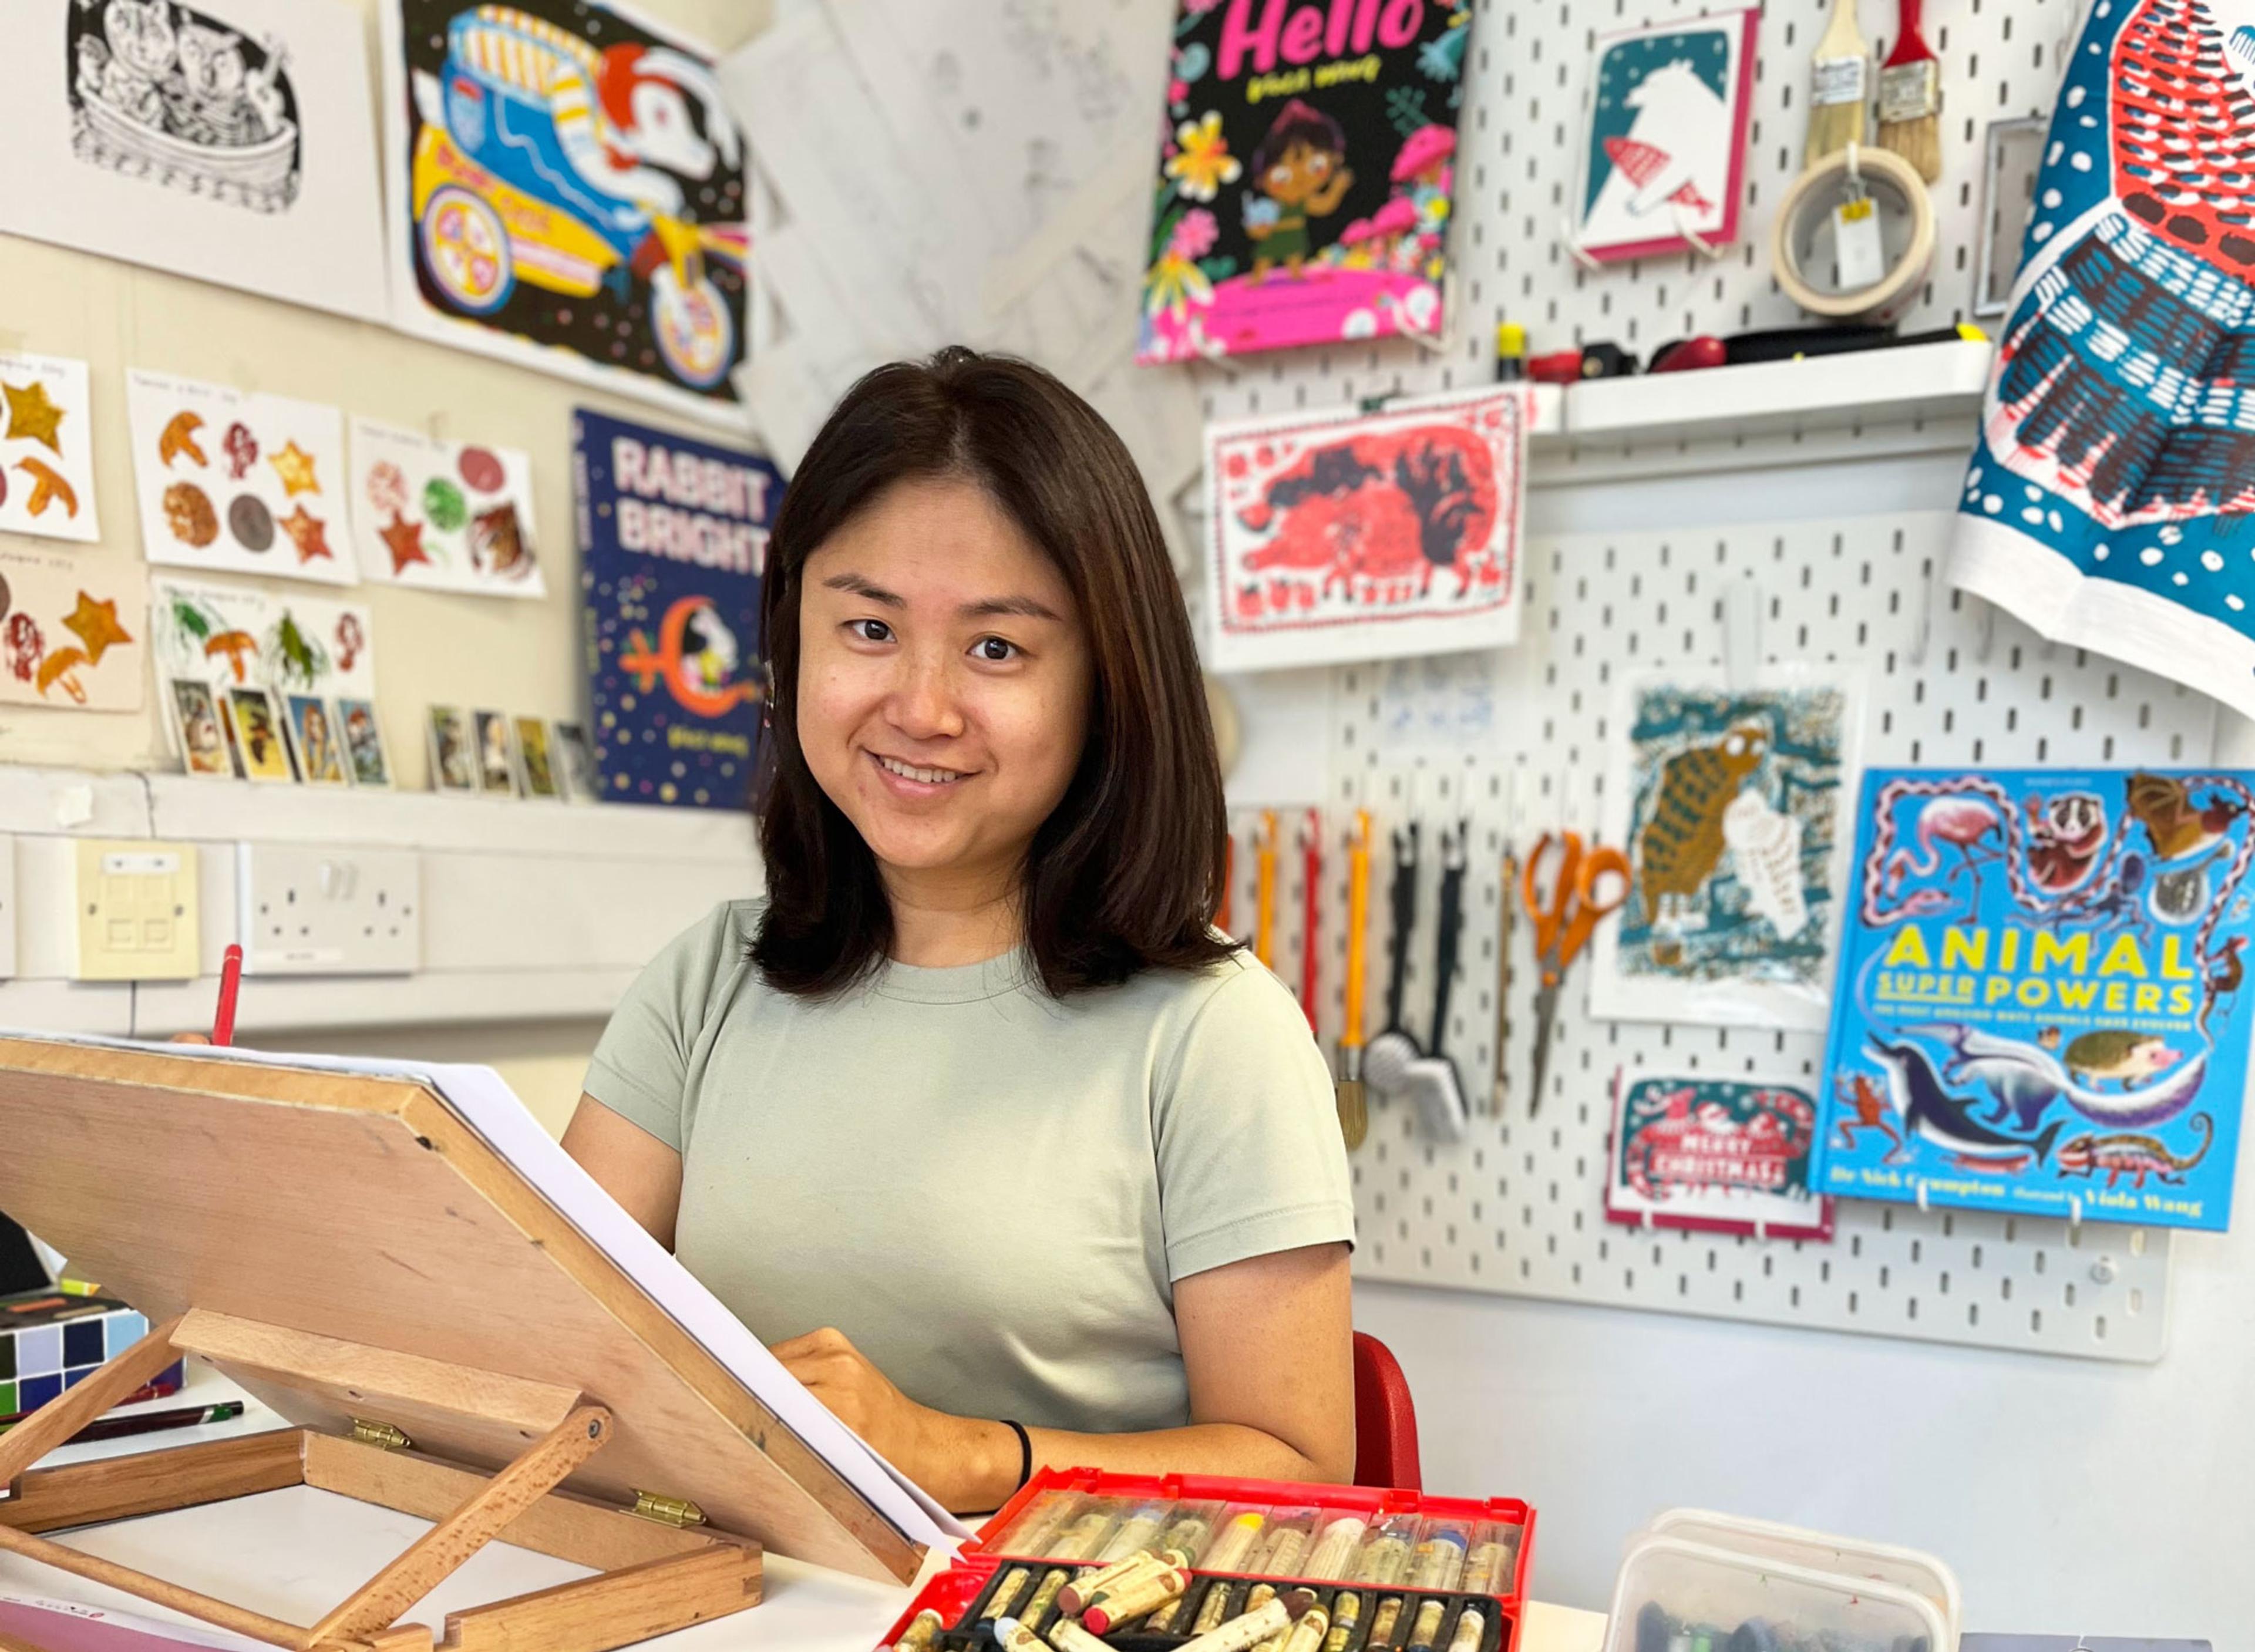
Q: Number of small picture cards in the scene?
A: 8